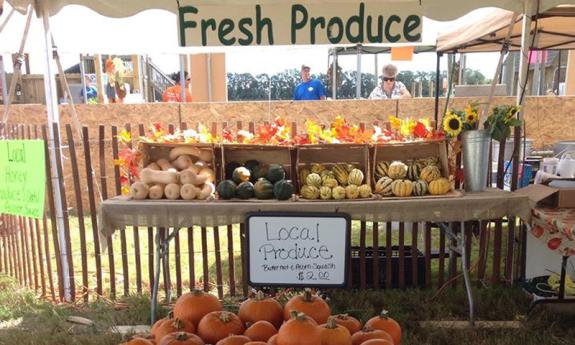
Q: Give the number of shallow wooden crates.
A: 4